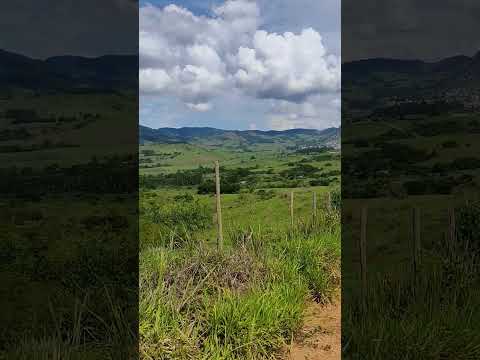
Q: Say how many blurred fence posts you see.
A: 3